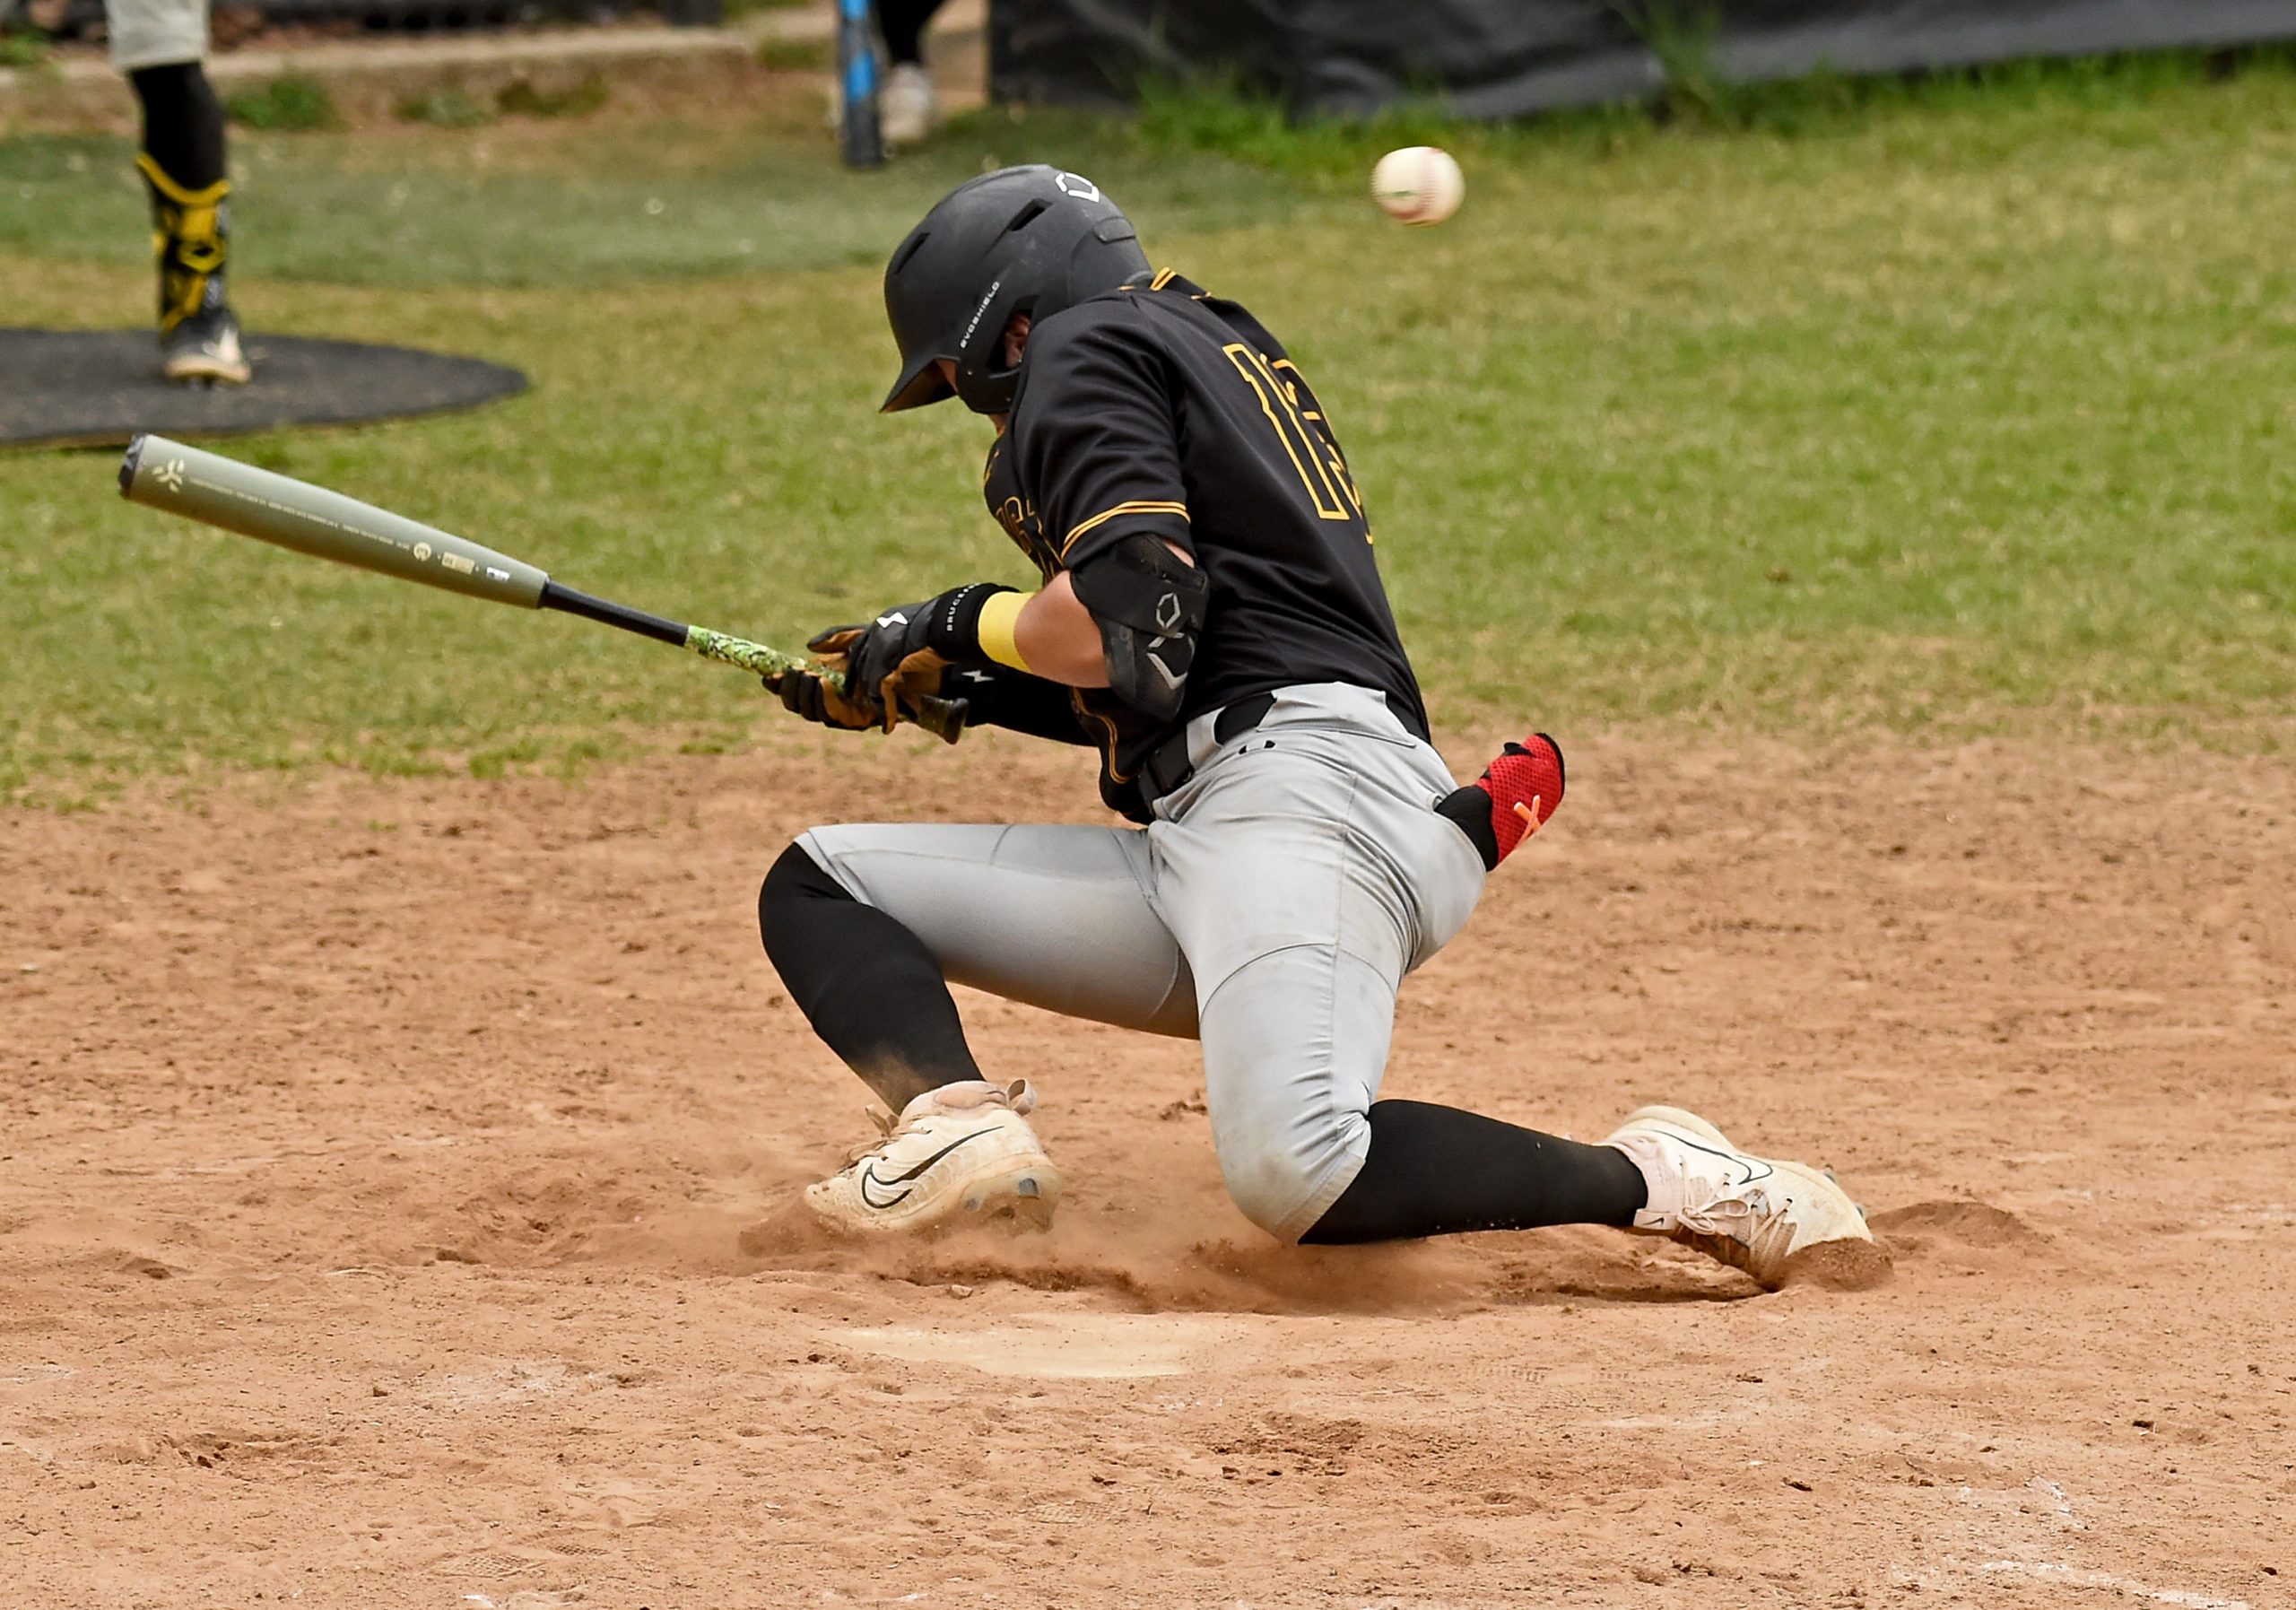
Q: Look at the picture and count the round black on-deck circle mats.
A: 1